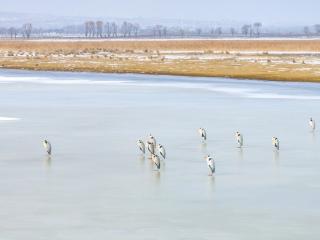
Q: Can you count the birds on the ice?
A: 11